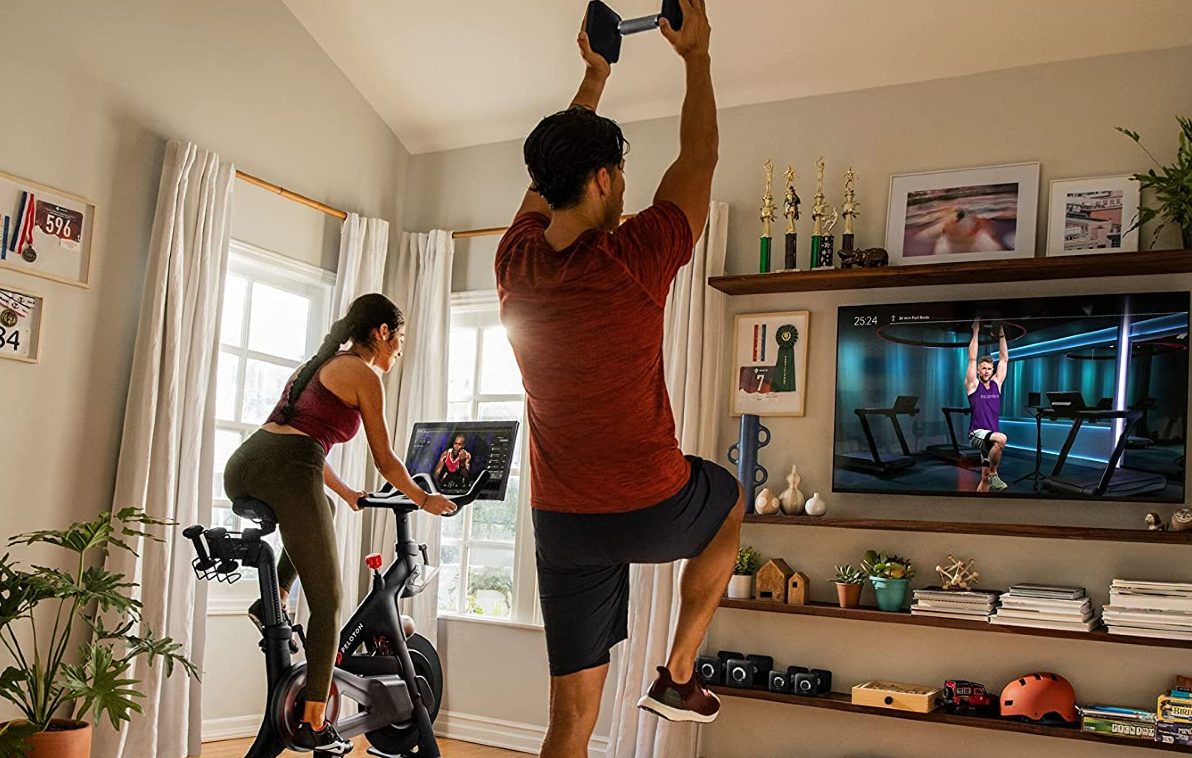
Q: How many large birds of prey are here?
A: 0